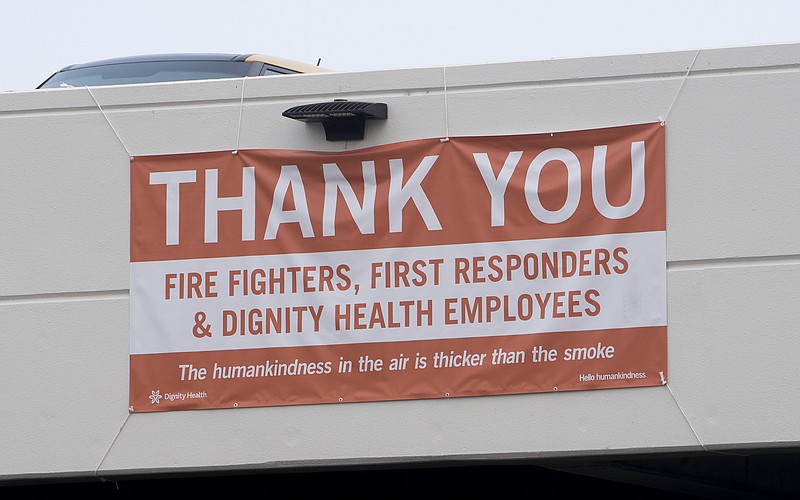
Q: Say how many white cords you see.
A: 6